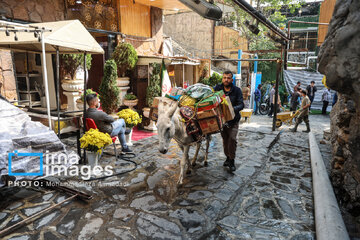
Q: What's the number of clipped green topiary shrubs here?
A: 4